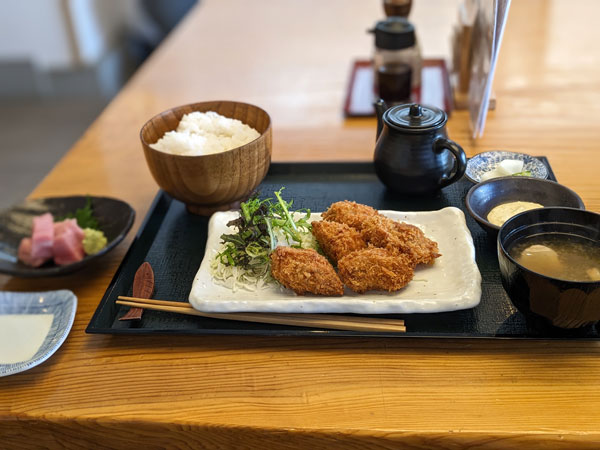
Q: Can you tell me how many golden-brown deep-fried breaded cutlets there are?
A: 5